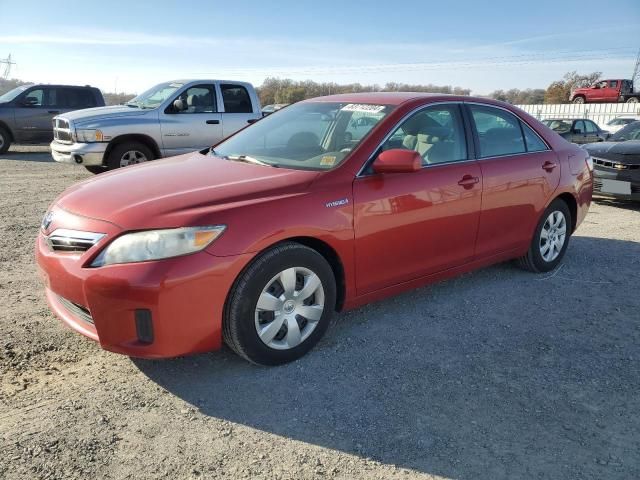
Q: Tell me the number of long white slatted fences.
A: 1